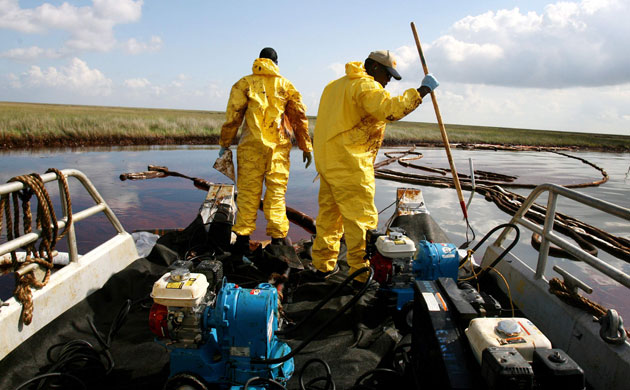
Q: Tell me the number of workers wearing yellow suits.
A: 2